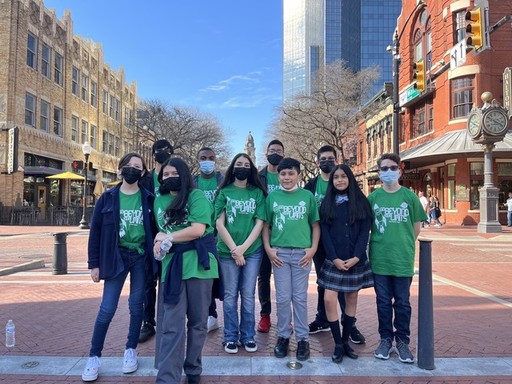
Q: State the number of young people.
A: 10